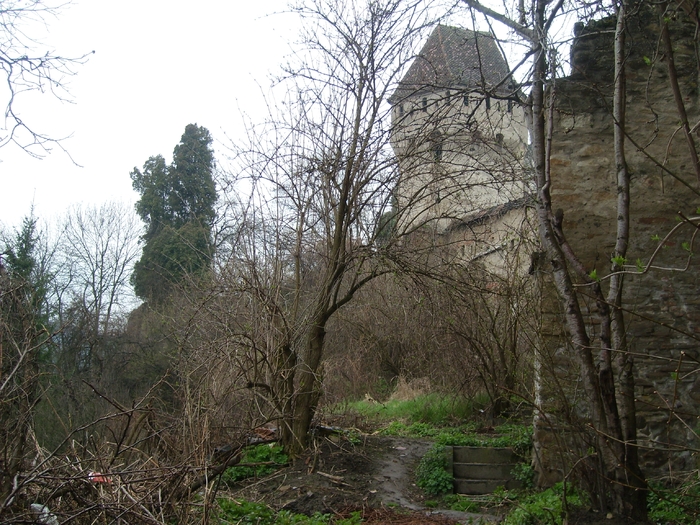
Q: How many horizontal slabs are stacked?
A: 3